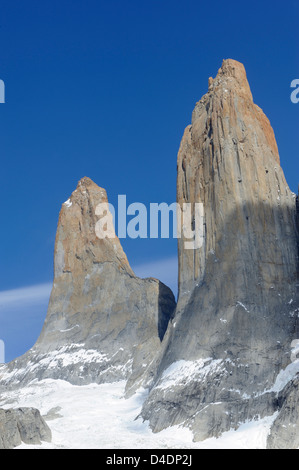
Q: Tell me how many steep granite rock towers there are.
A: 2